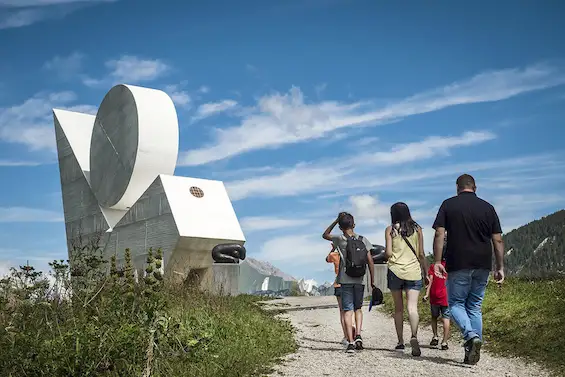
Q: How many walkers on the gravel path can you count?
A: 5